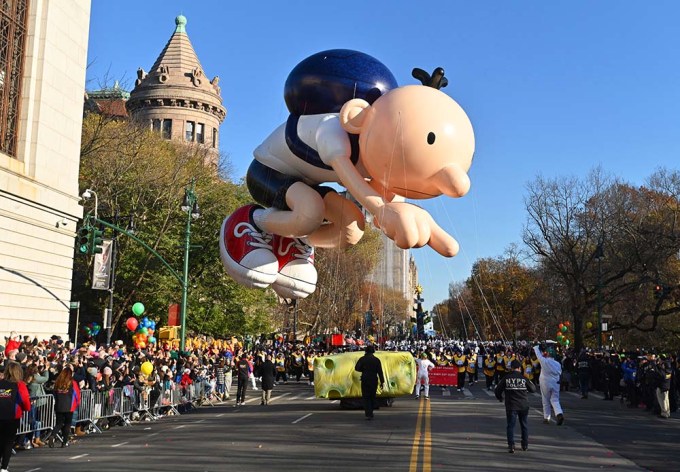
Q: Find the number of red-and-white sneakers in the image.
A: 2